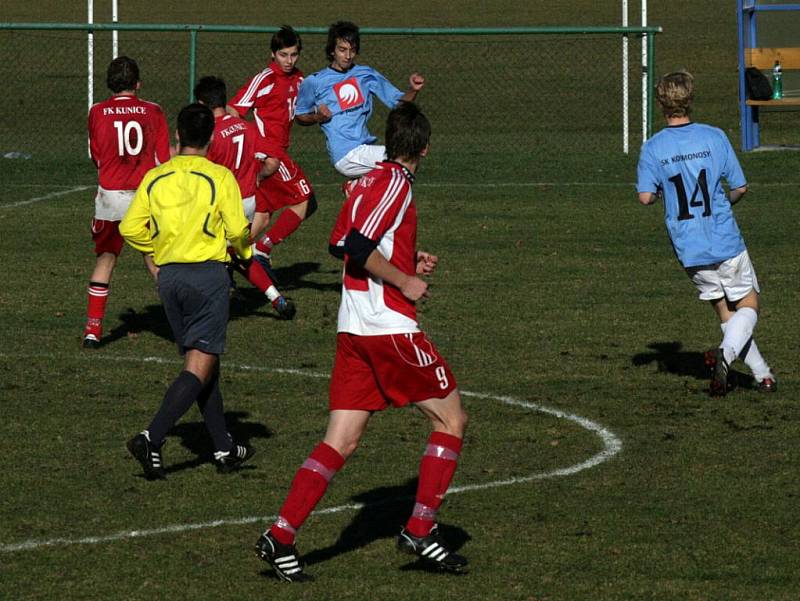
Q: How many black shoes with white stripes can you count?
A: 4